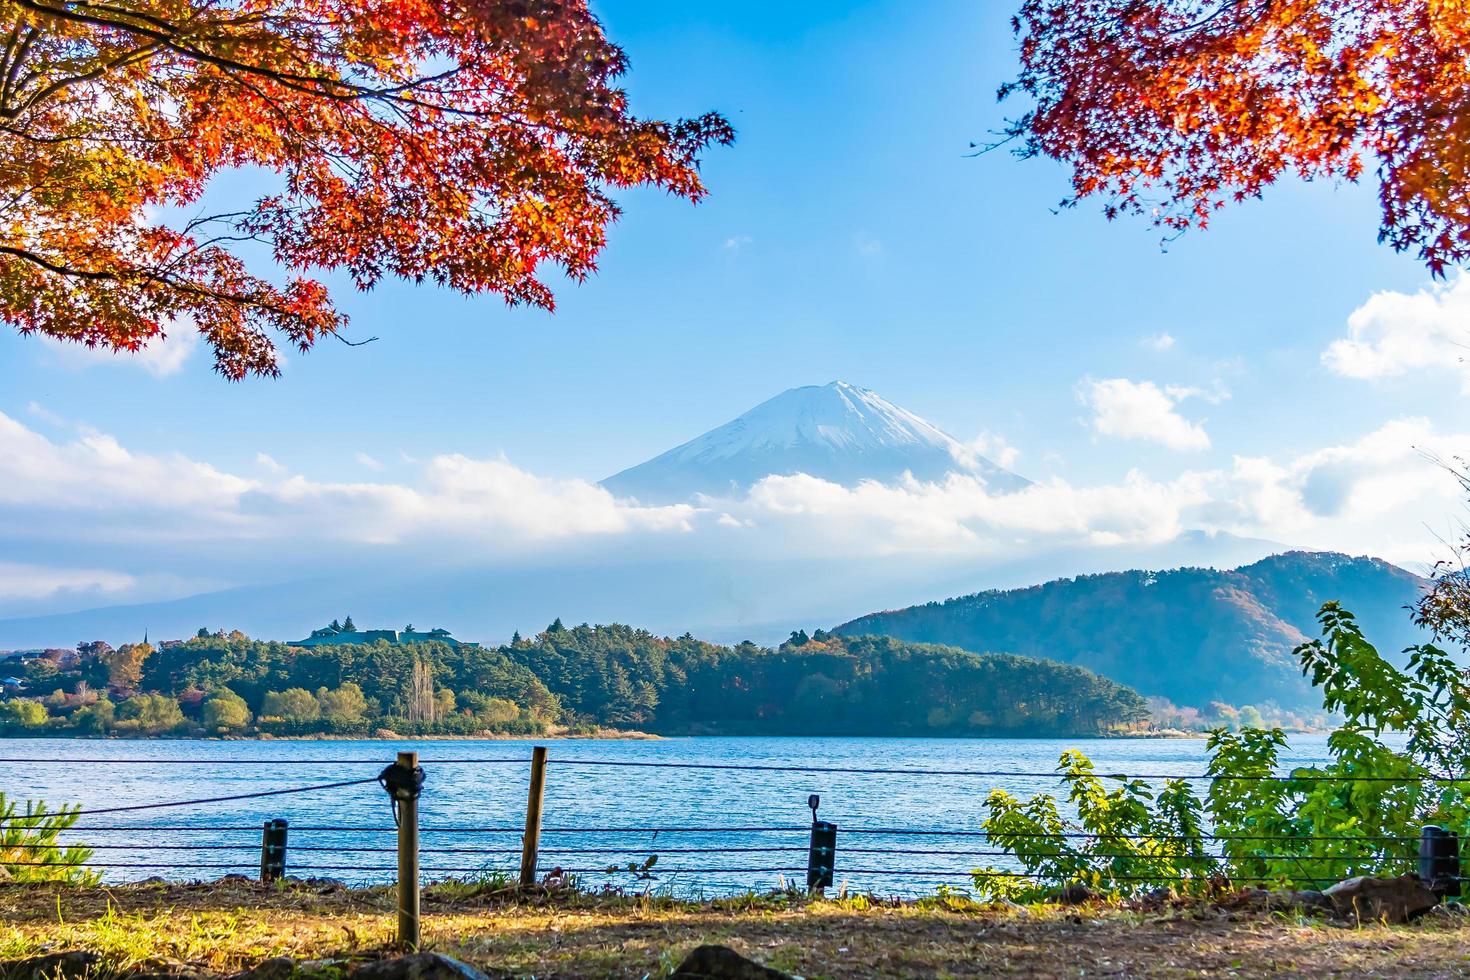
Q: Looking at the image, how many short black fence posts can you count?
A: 3